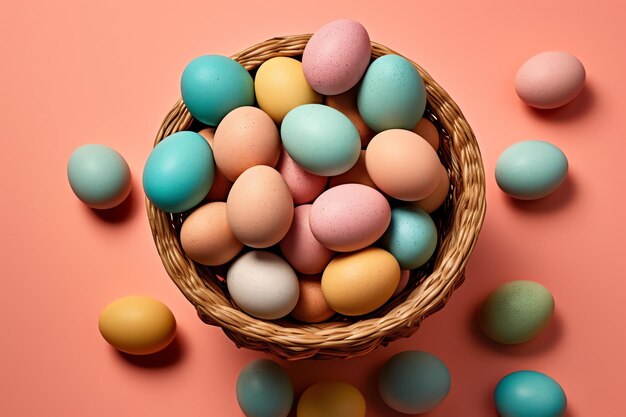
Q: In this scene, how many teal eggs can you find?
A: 10